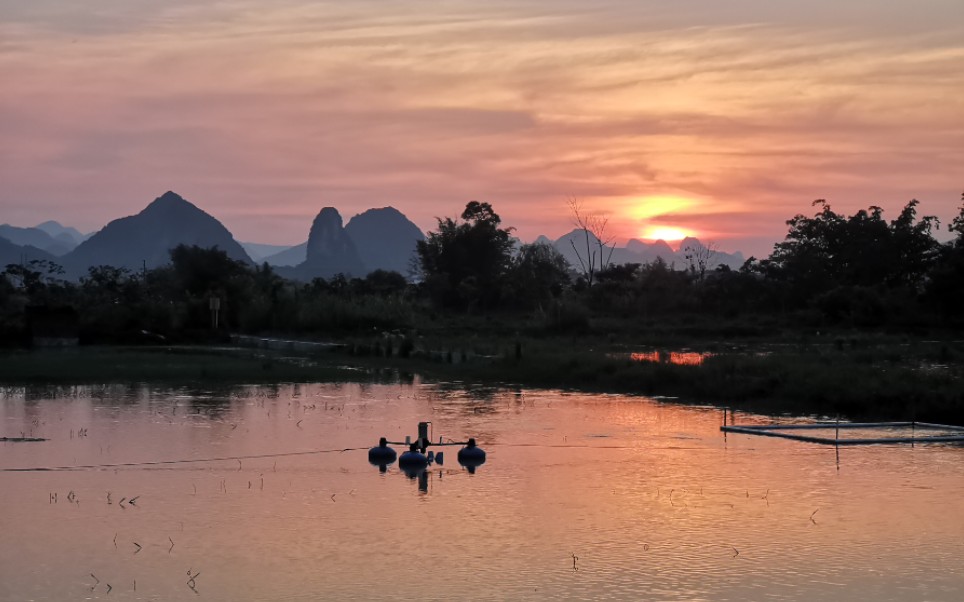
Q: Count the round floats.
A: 3